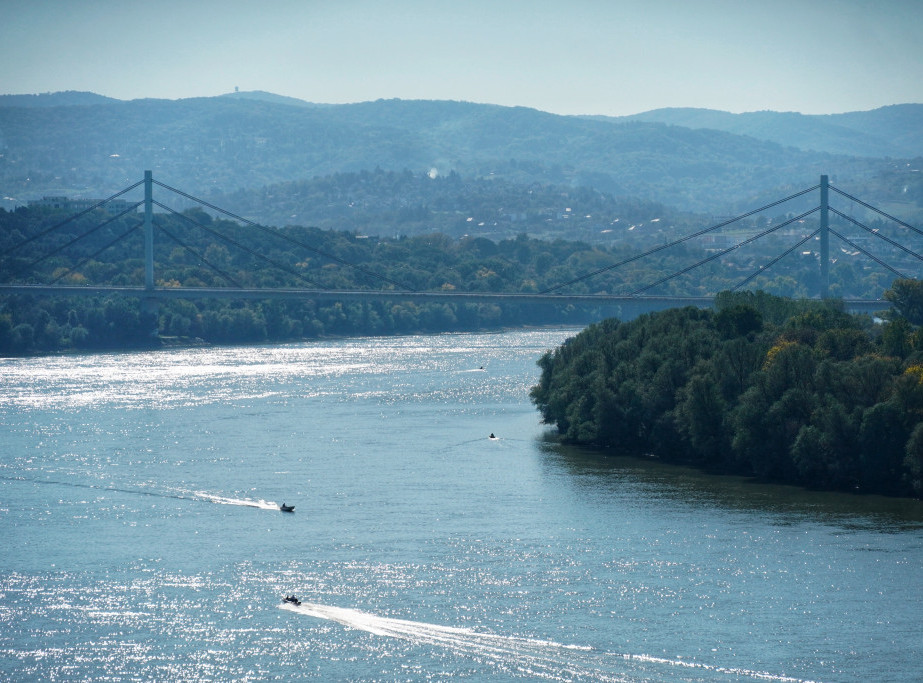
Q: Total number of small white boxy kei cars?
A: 0